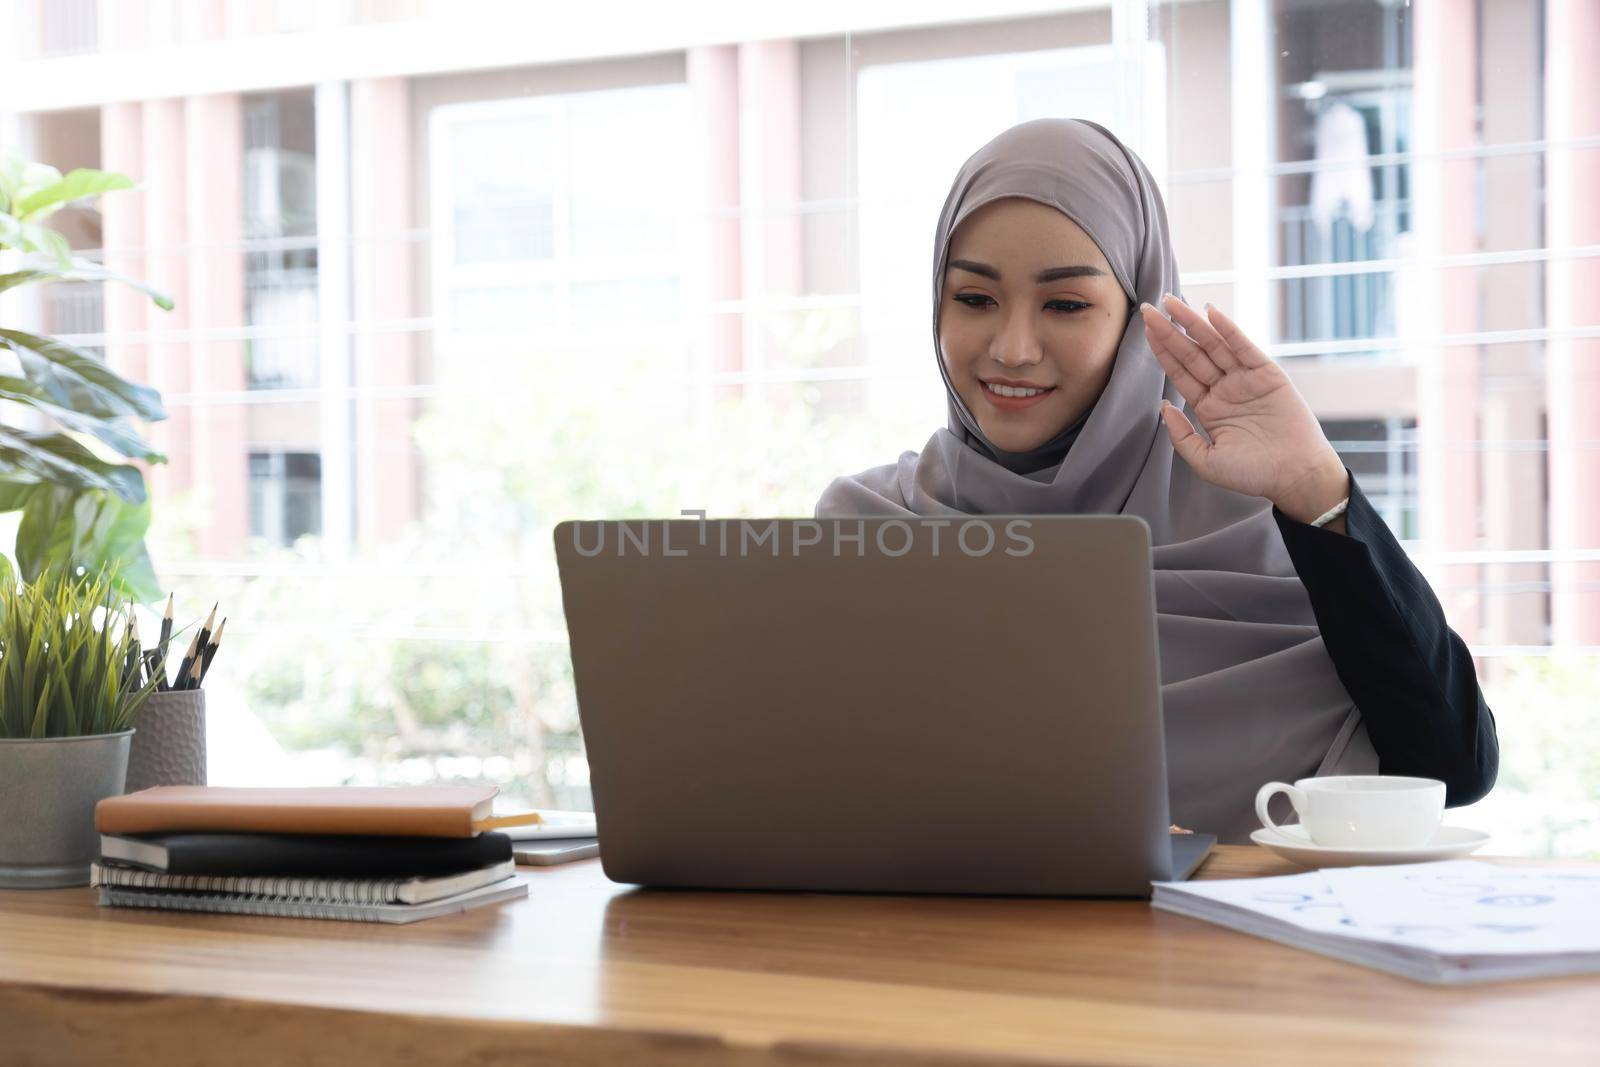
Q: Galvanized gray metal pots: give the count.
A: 1